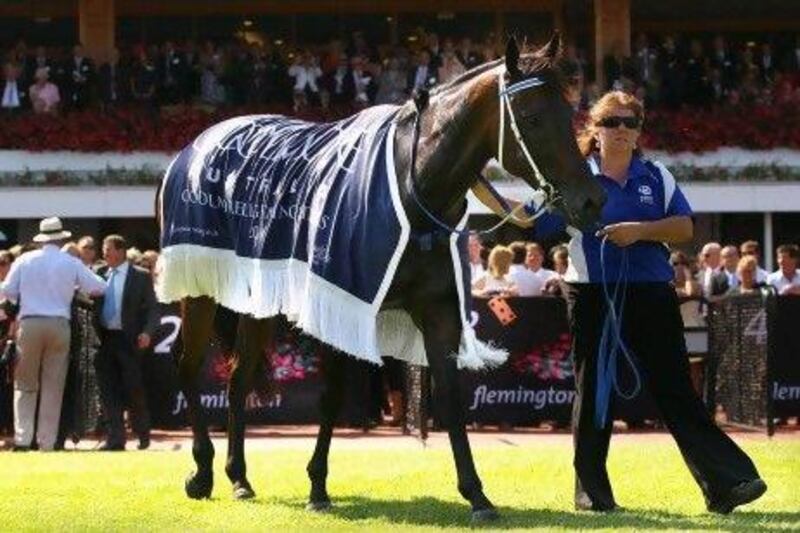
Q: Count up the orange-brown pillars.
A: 2